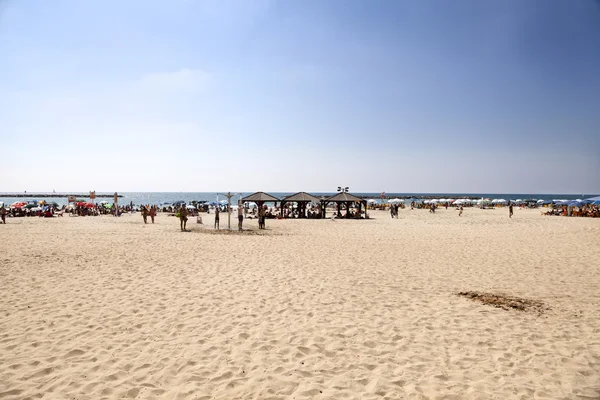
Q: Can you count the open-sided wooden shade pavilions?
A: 3